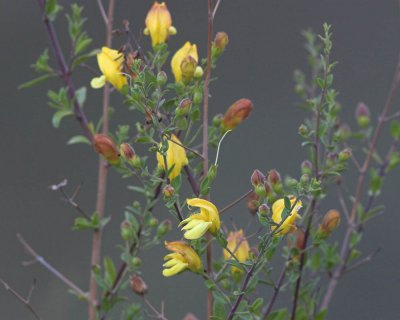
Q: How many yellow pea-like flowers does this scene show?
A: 8